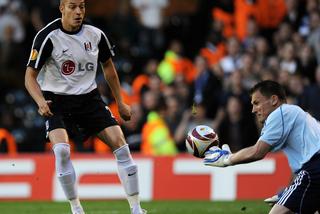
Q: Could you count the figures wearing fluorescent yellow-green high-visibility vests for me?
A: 2